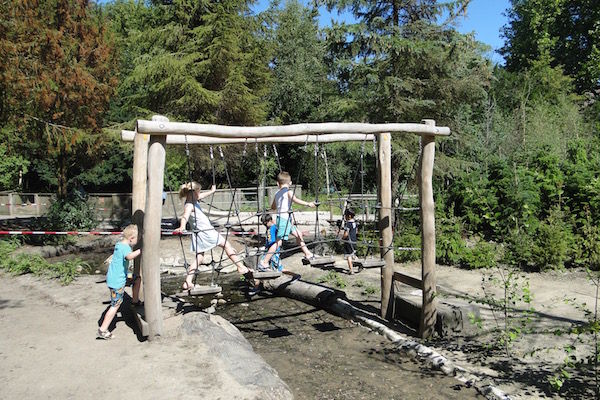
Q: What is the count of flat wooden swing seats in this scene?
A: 4